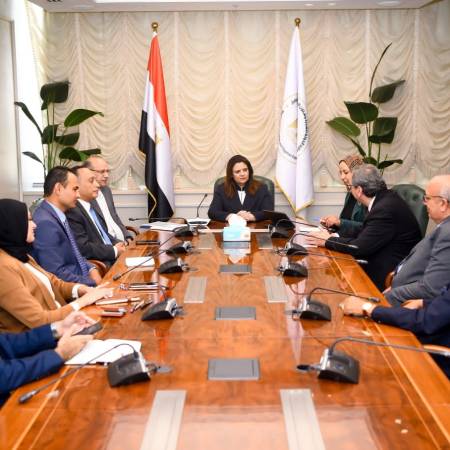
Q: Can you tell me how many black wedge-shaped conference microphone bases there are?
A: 10